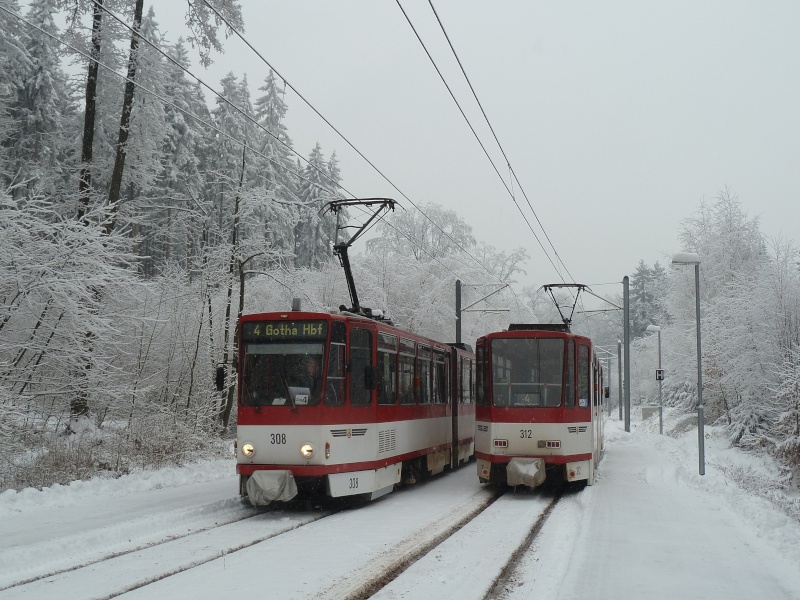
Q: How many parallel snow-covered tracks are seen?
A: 2